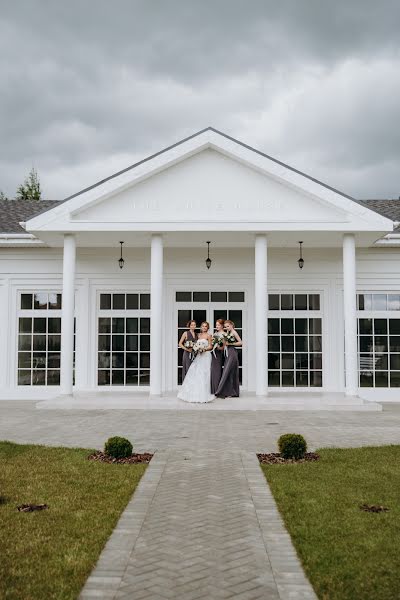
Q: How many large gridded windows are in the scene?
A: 4